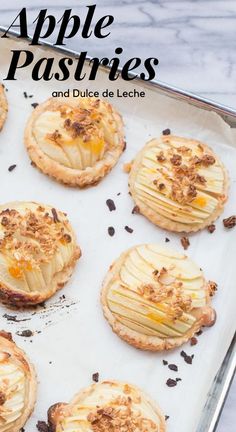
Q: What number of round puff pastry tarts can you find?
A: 7